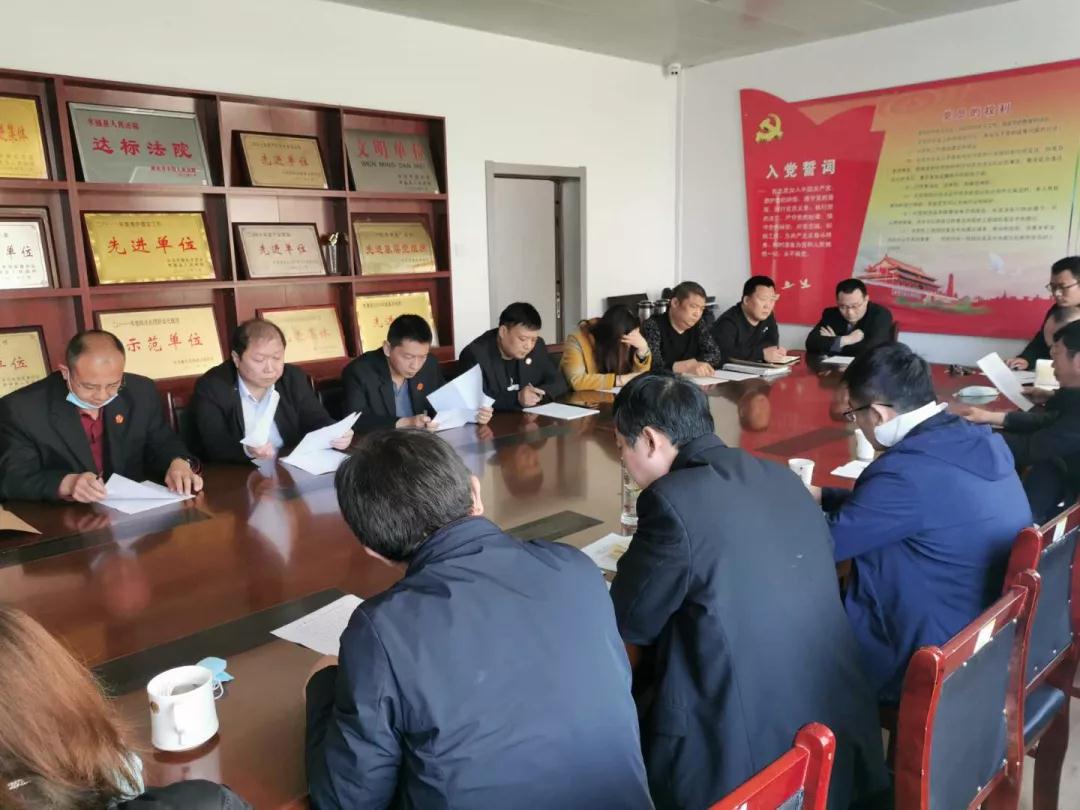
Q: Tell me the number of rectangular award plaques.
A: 12